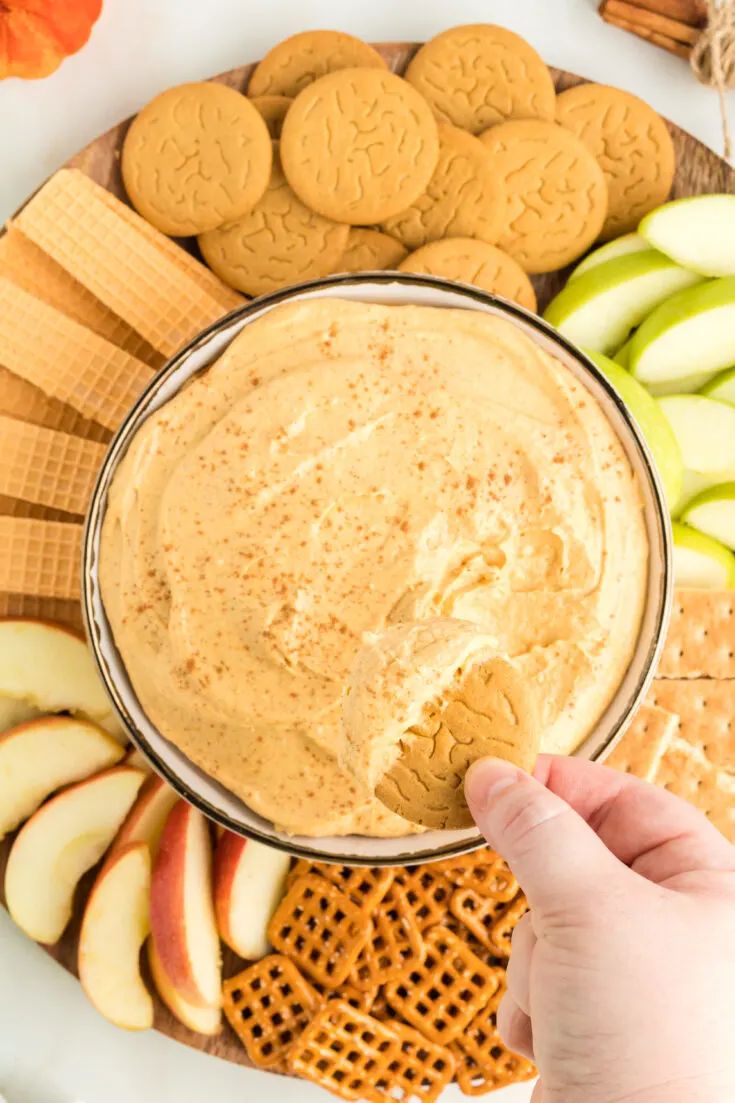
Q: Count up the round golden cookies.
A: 12